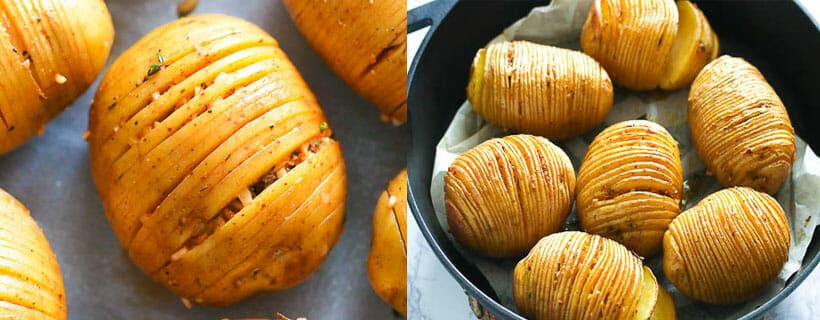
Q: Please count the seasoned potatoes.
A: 12